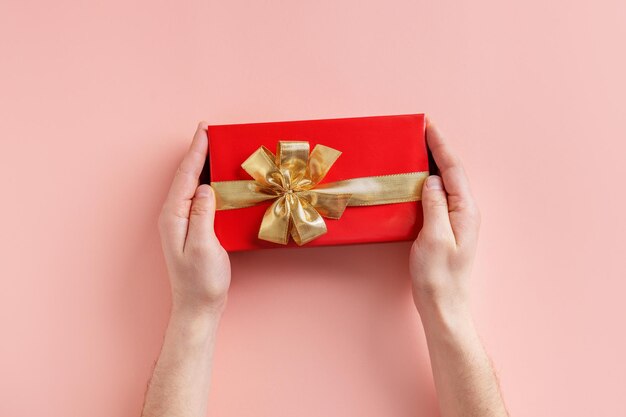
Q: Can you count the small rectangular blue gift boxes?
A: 0